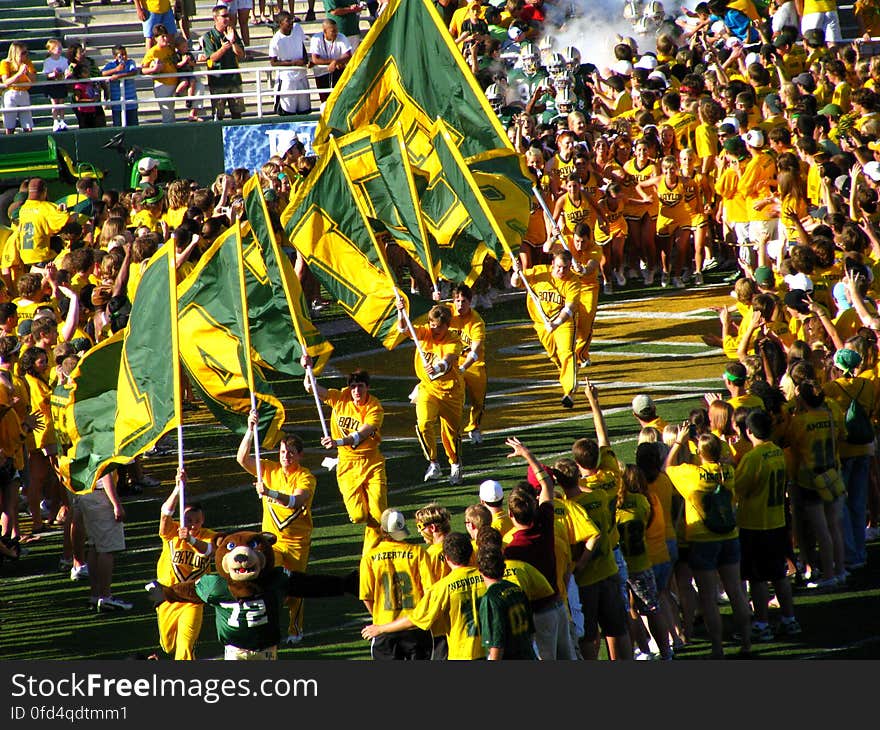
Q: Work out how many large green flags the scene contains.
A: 7